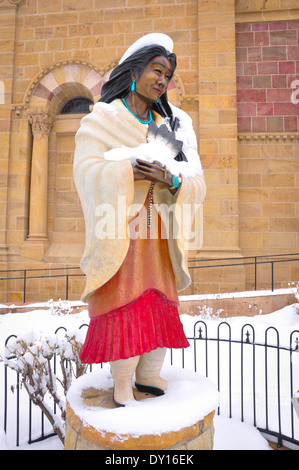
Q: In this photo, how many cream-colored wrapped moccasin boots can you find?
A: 2